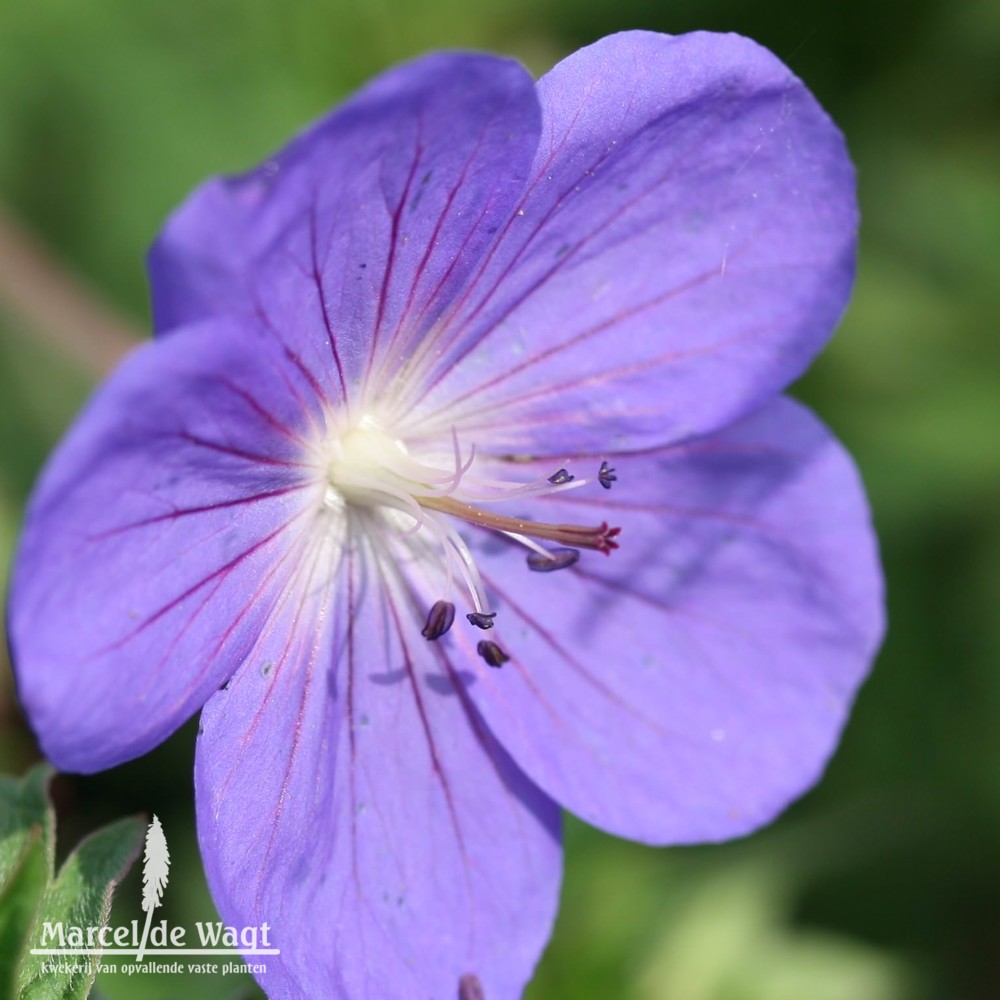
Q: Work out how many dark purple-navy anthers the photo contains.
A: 6